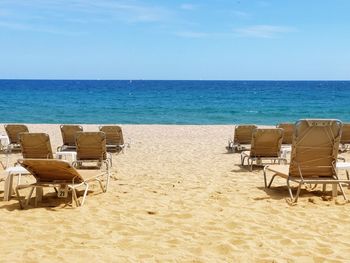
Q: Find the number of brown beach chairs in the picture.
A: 11